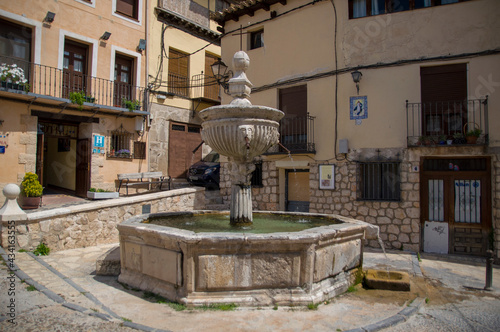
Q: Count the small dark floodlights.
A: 3